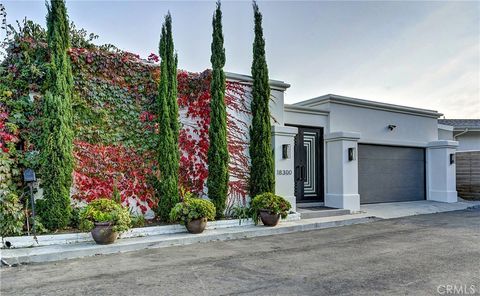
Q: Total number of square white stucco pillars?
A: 3